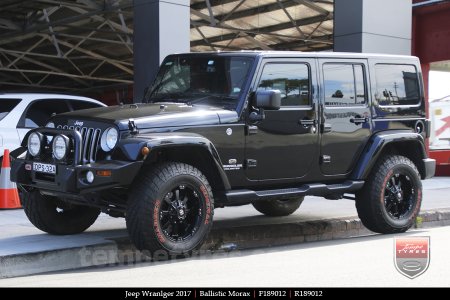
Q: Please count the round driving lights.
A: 2